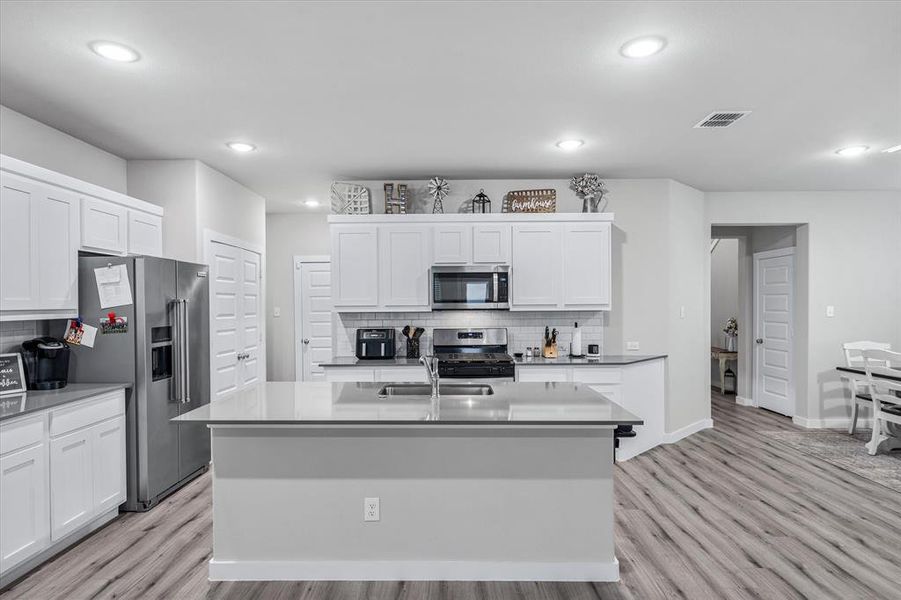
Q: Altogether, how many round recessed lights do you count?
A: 6